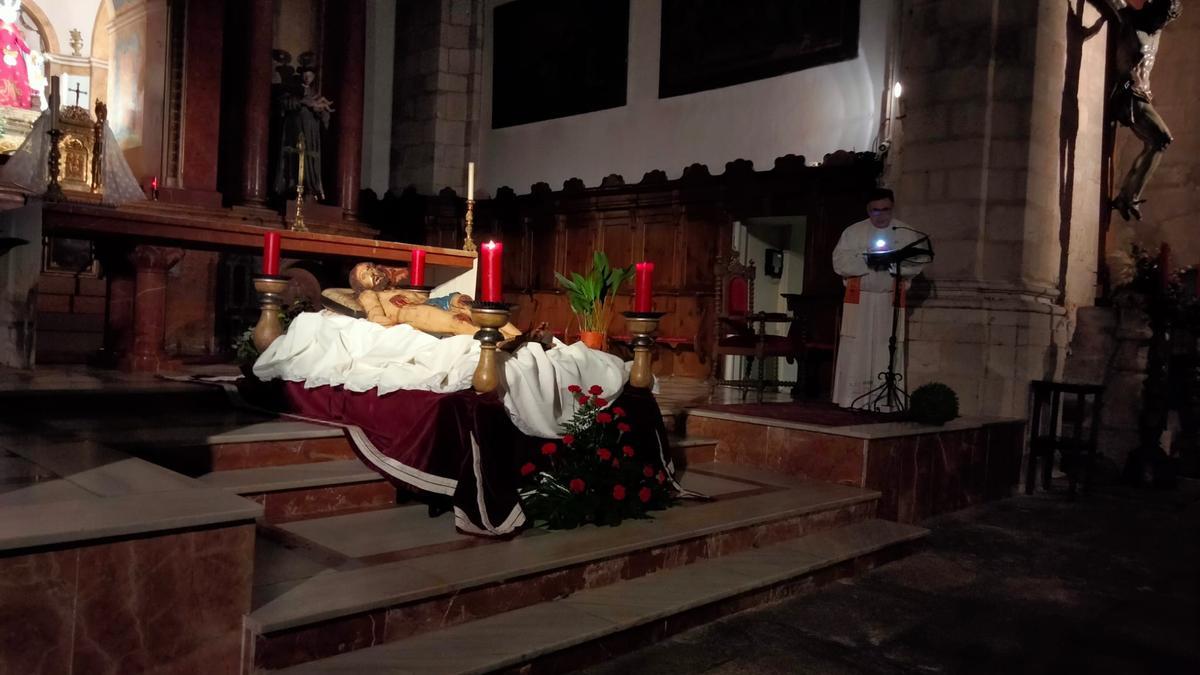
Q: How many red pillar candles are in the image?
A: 4